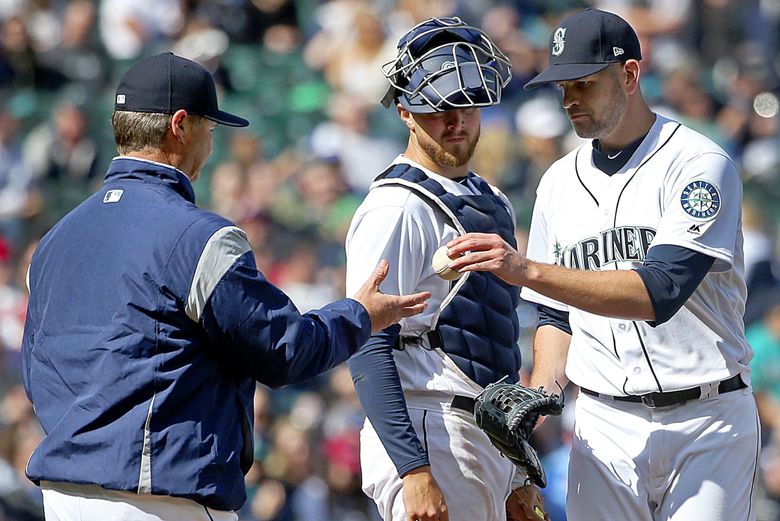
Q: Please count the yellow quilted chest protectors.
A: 0